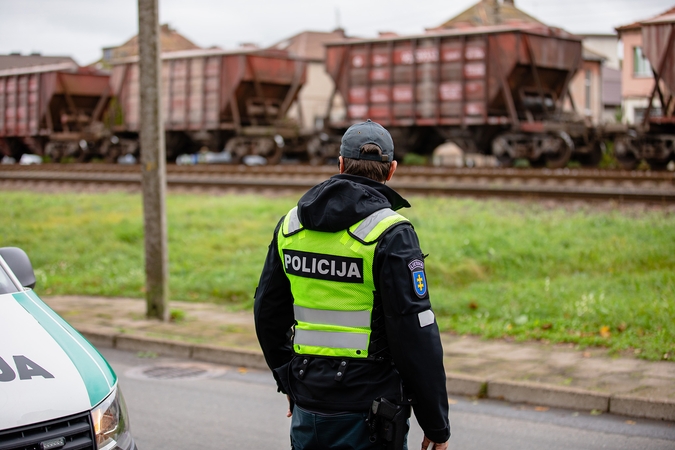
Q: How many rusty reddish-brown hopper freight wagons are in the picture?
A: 4